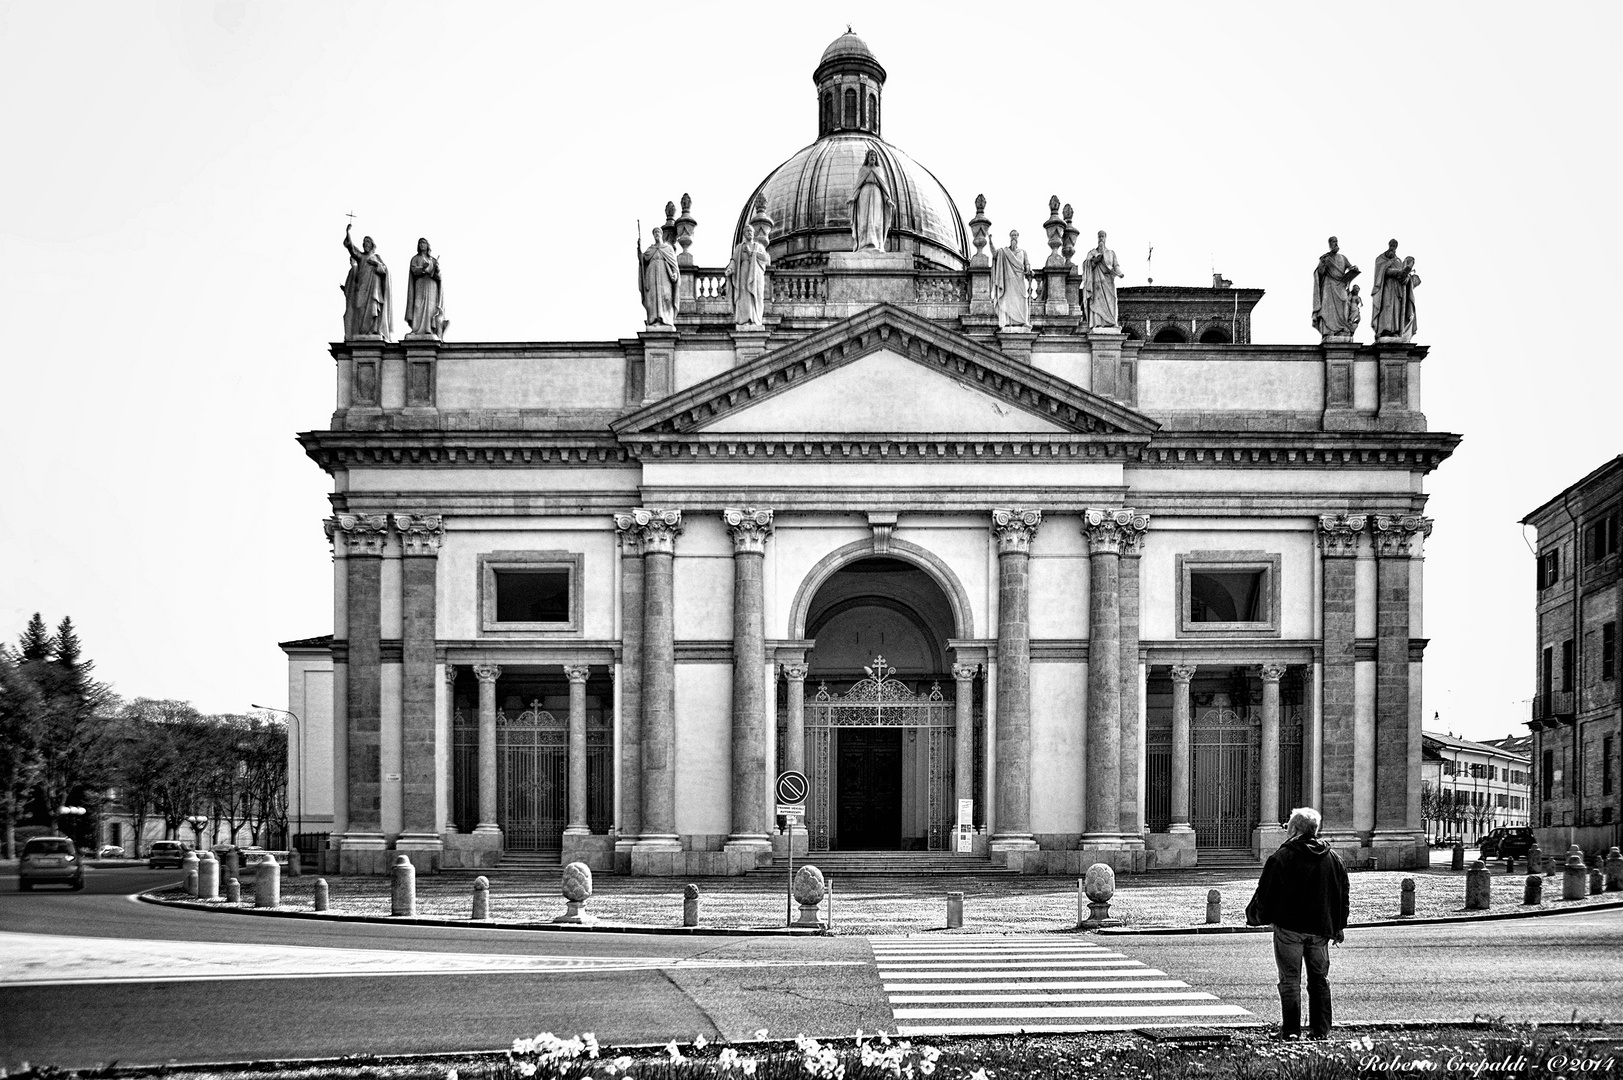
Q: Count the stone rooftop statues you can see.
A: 9